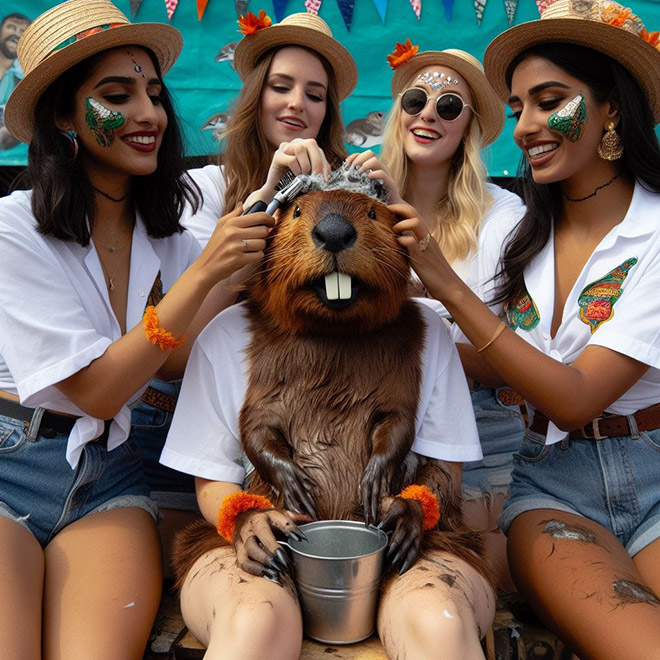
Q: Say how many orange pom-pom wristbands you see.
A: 3